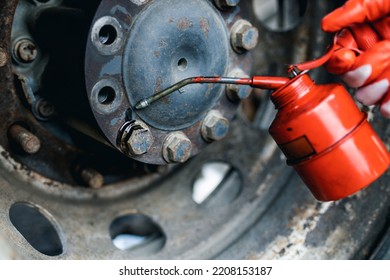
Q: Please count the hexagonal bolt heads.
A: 6